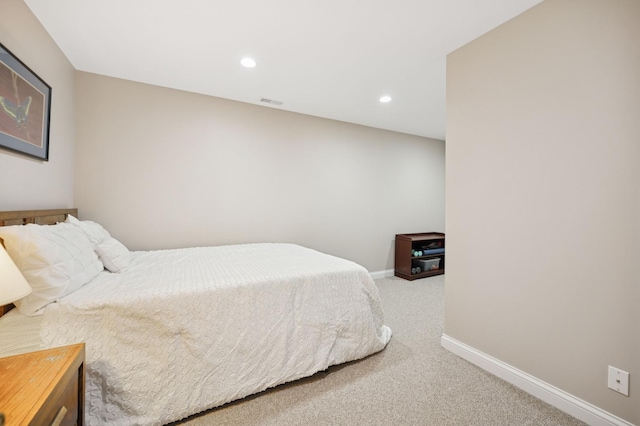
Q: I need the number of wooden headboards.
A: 1